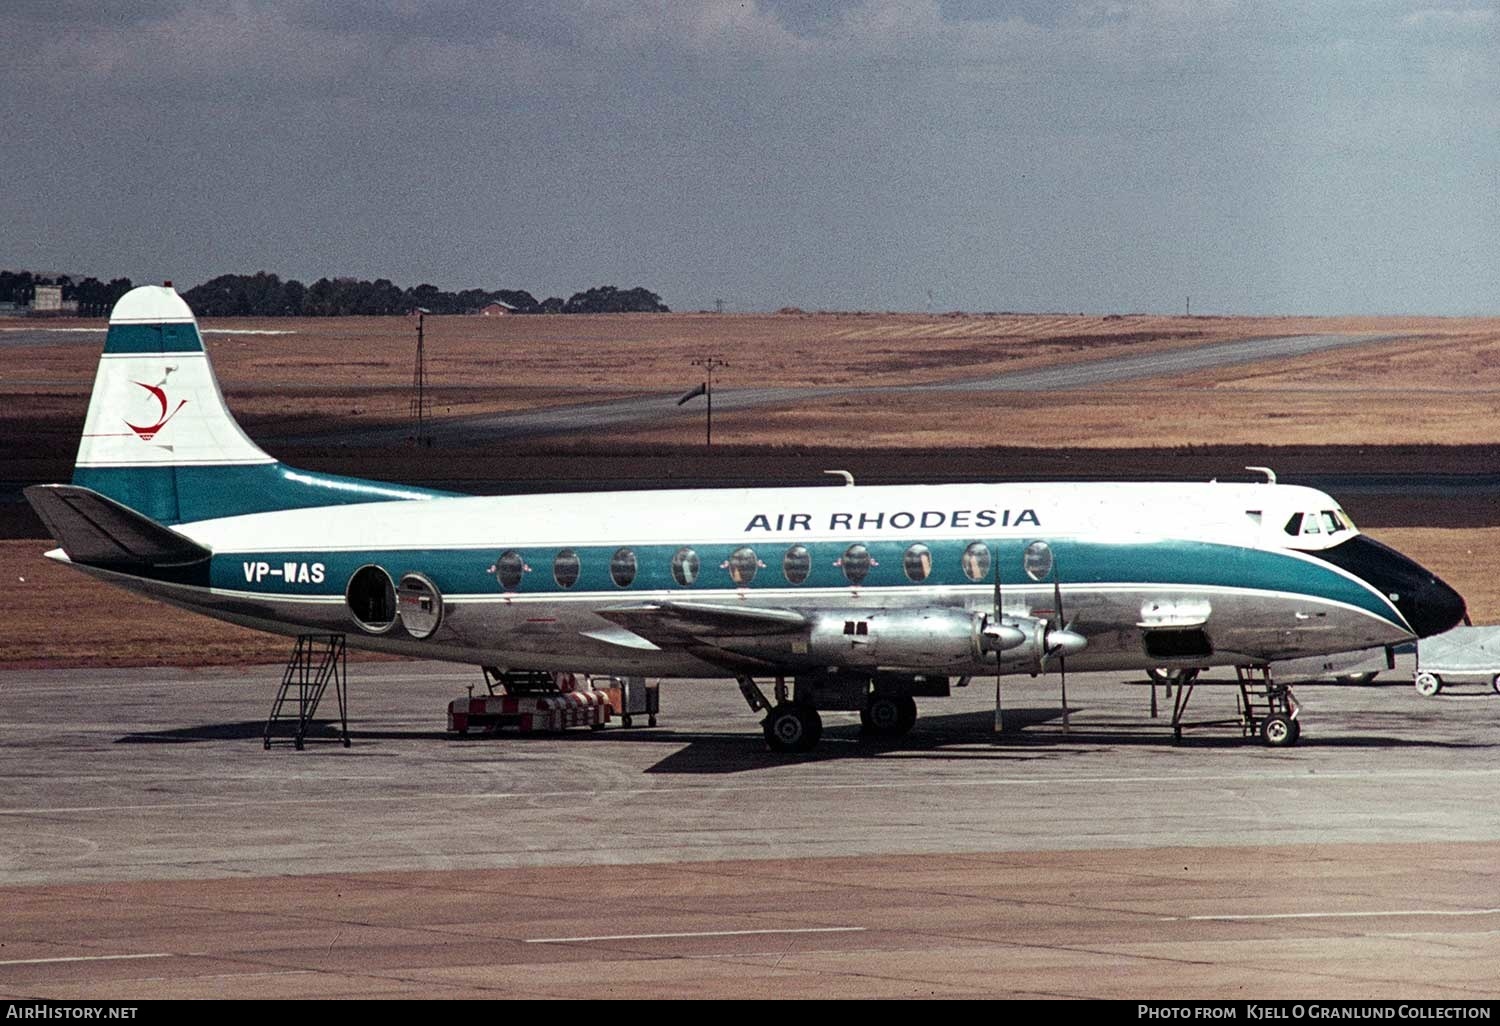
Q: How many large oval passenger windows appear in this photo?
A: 10